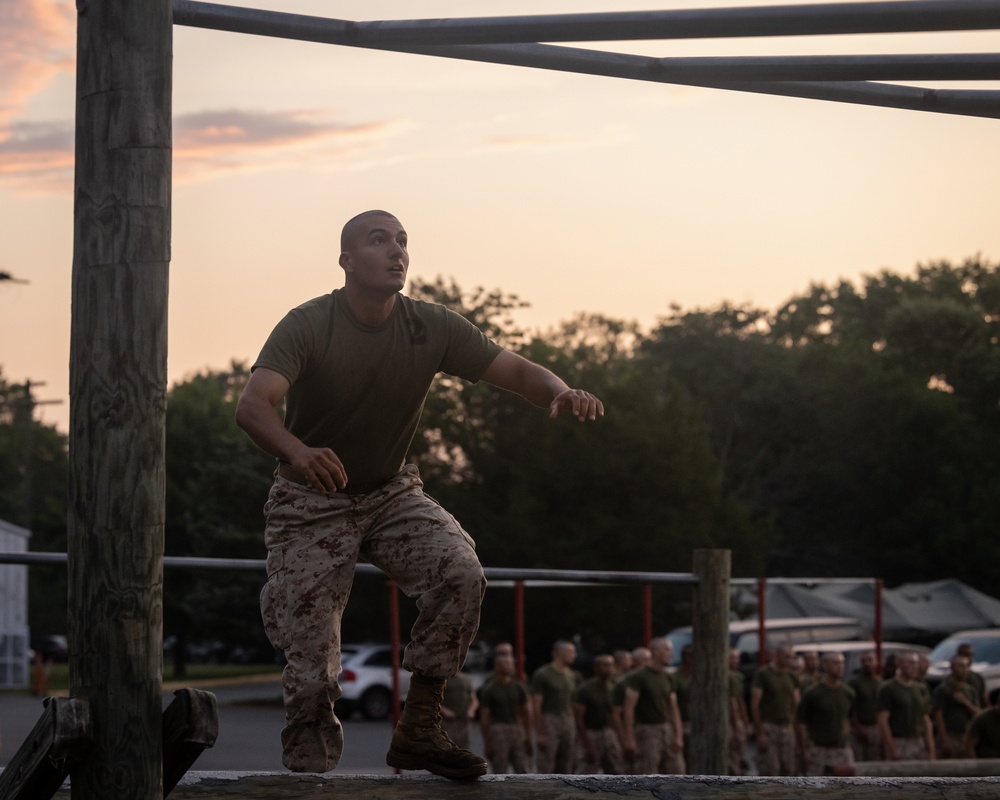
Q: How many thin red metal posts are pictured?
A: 5